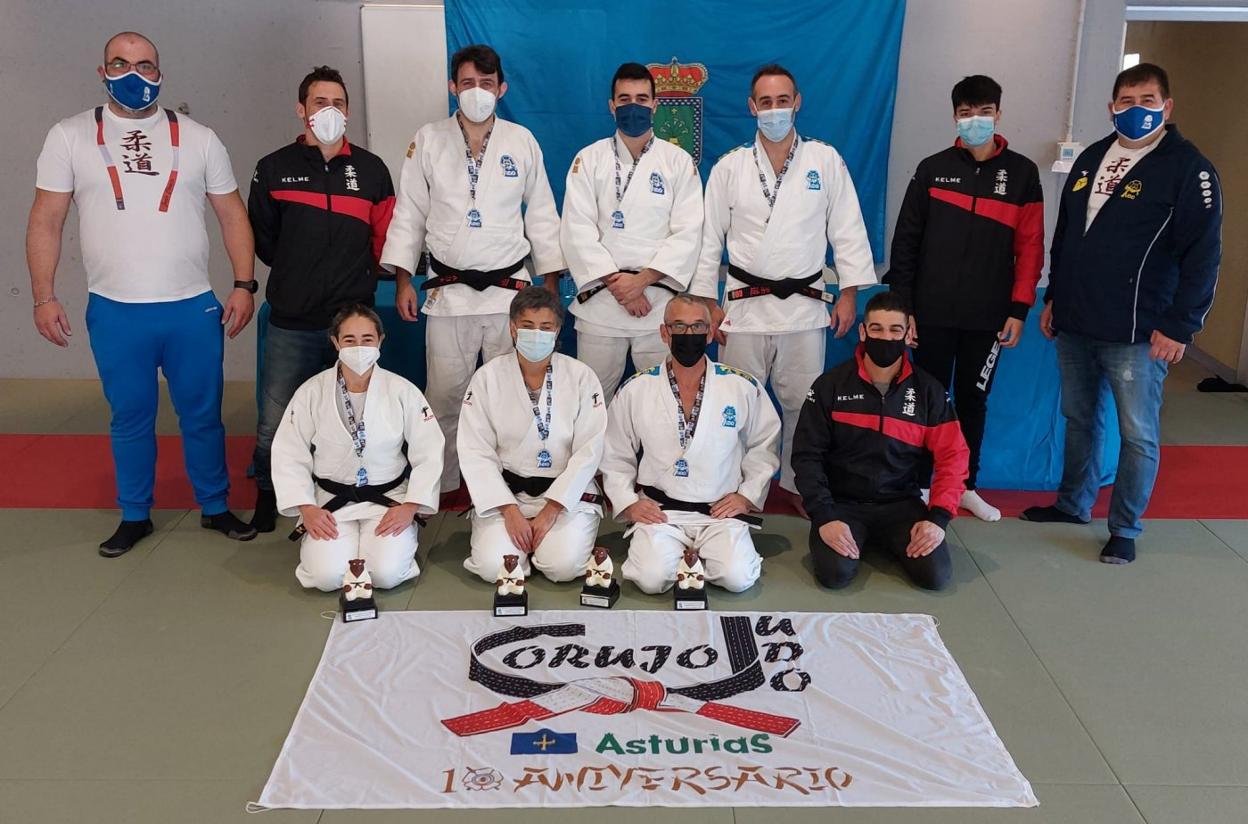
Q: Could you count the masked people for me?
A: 11